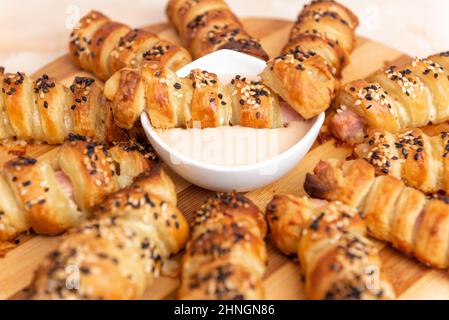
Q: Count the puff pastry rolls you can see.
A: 12